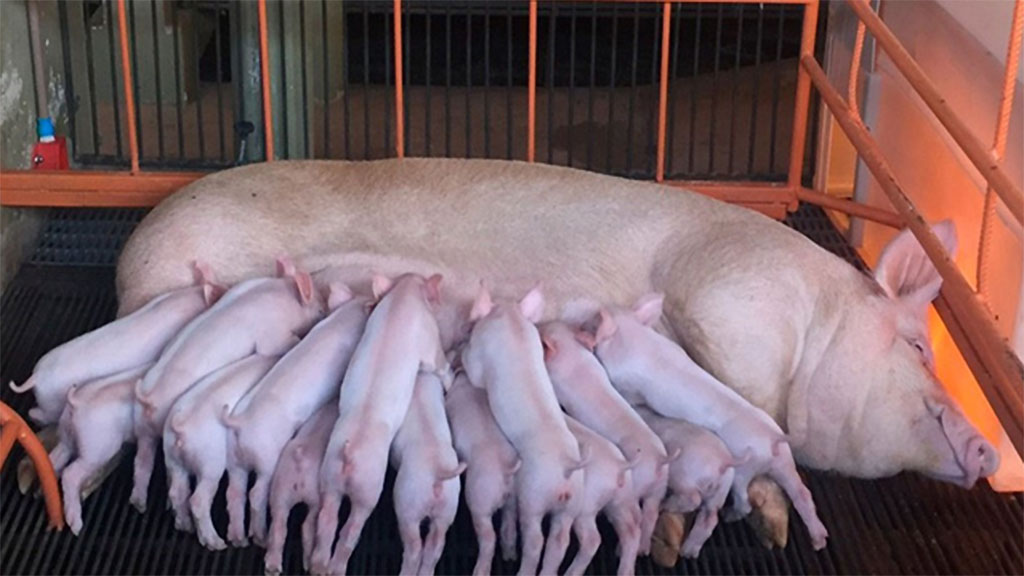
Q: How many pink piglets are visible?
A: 14